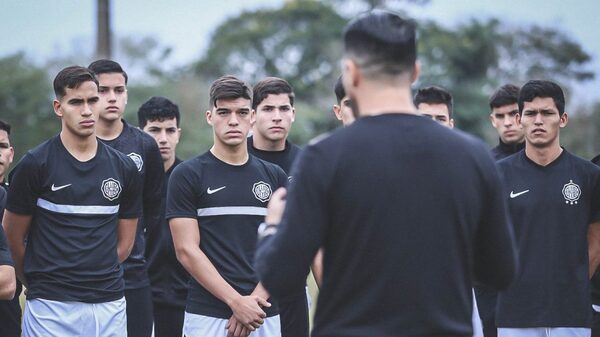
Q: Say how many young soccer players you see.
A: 10